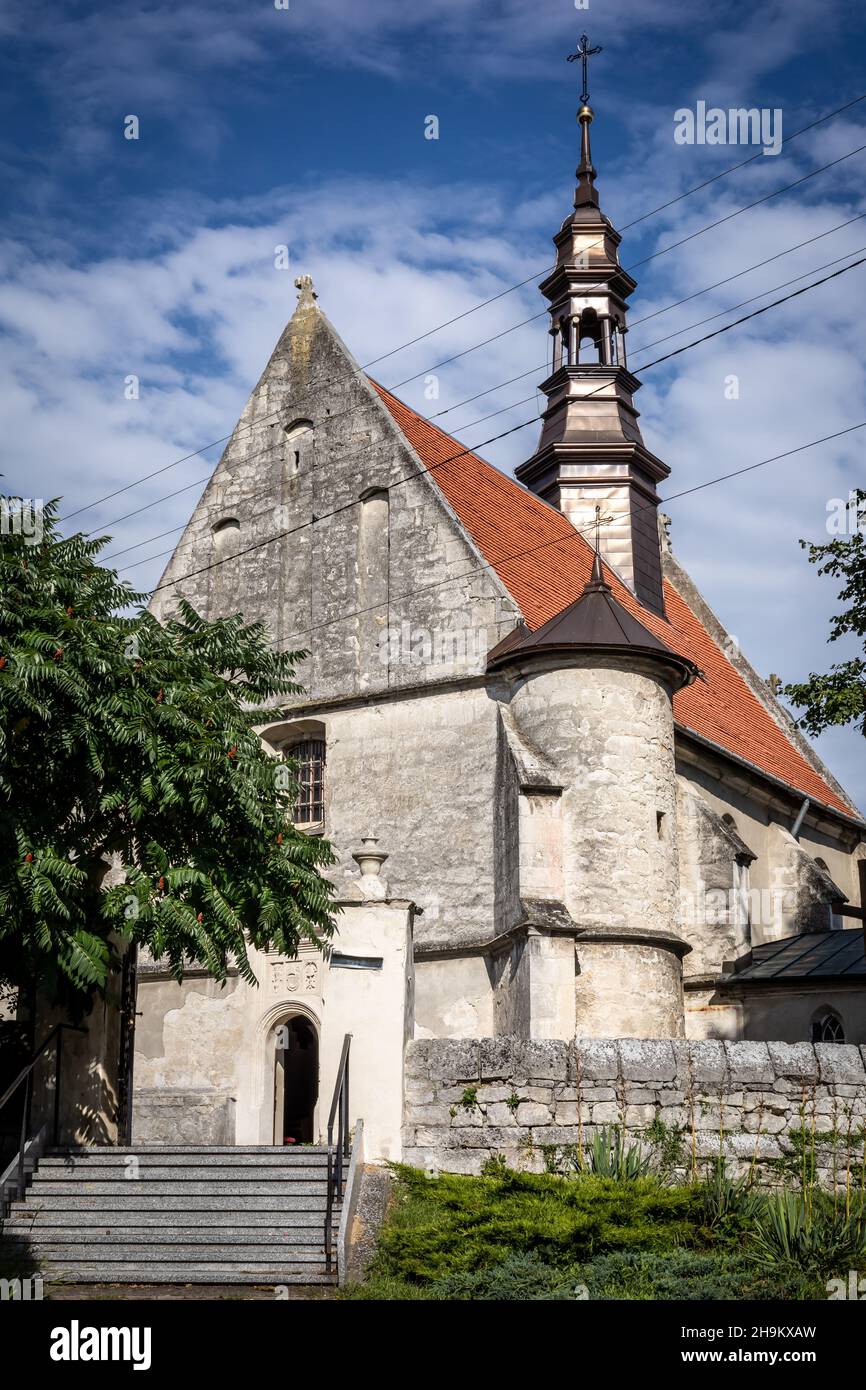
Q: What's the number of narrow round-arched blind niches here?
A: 3